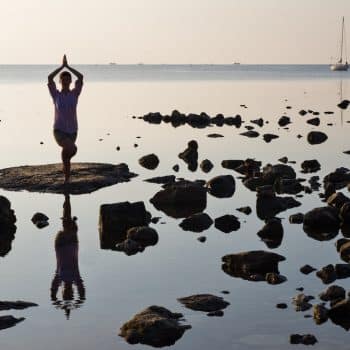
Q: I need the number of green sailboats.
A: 0